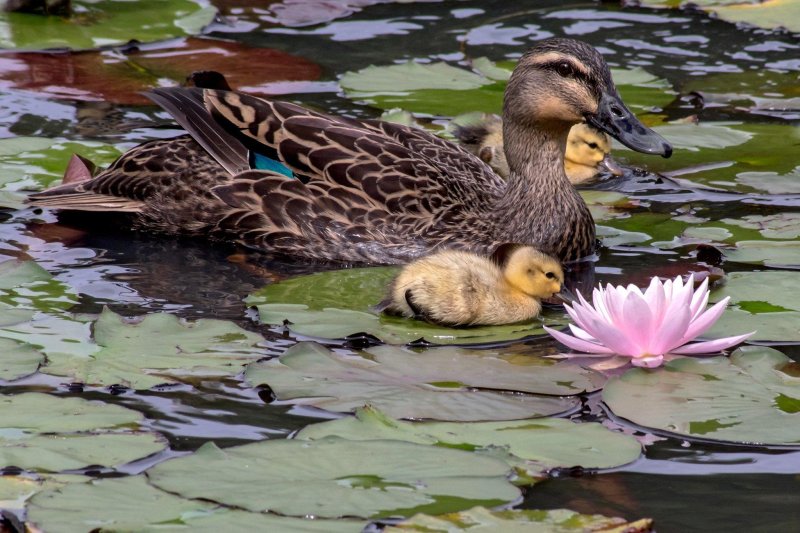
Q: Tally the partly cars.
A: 0